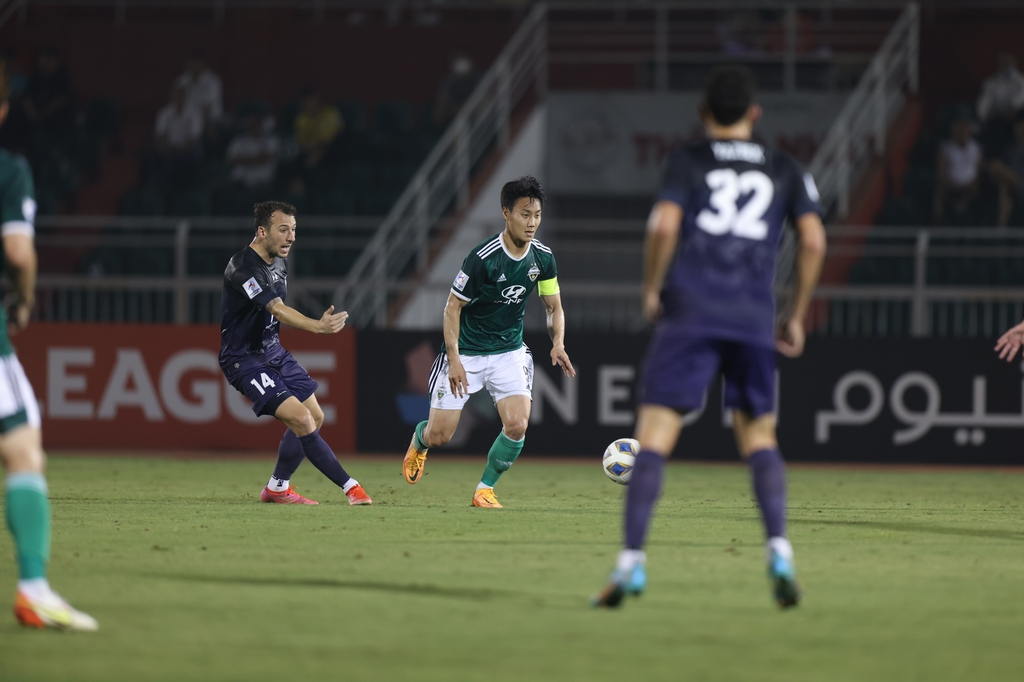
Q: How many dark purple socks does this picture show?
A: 4